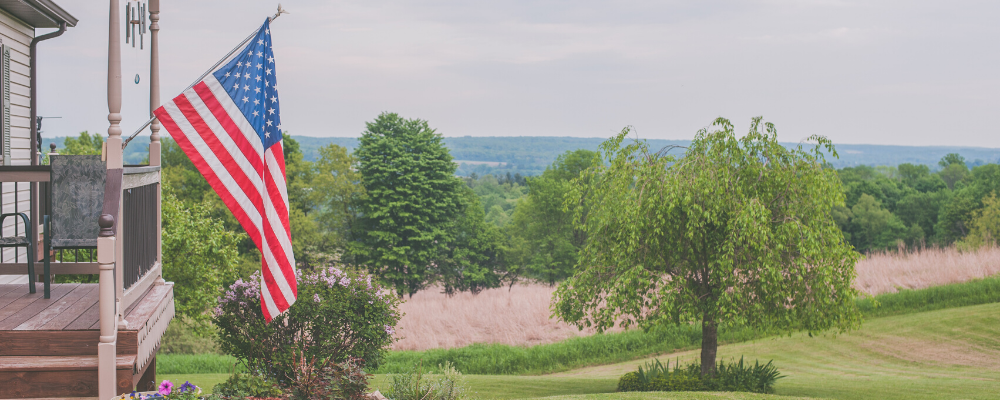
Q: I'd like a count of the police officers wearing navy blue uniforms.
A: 0